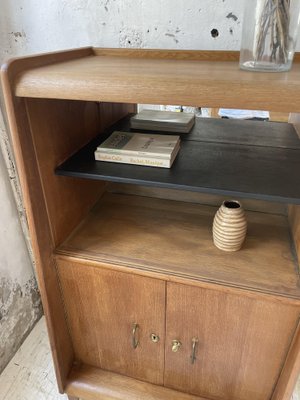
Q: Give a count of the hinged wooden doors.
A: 2